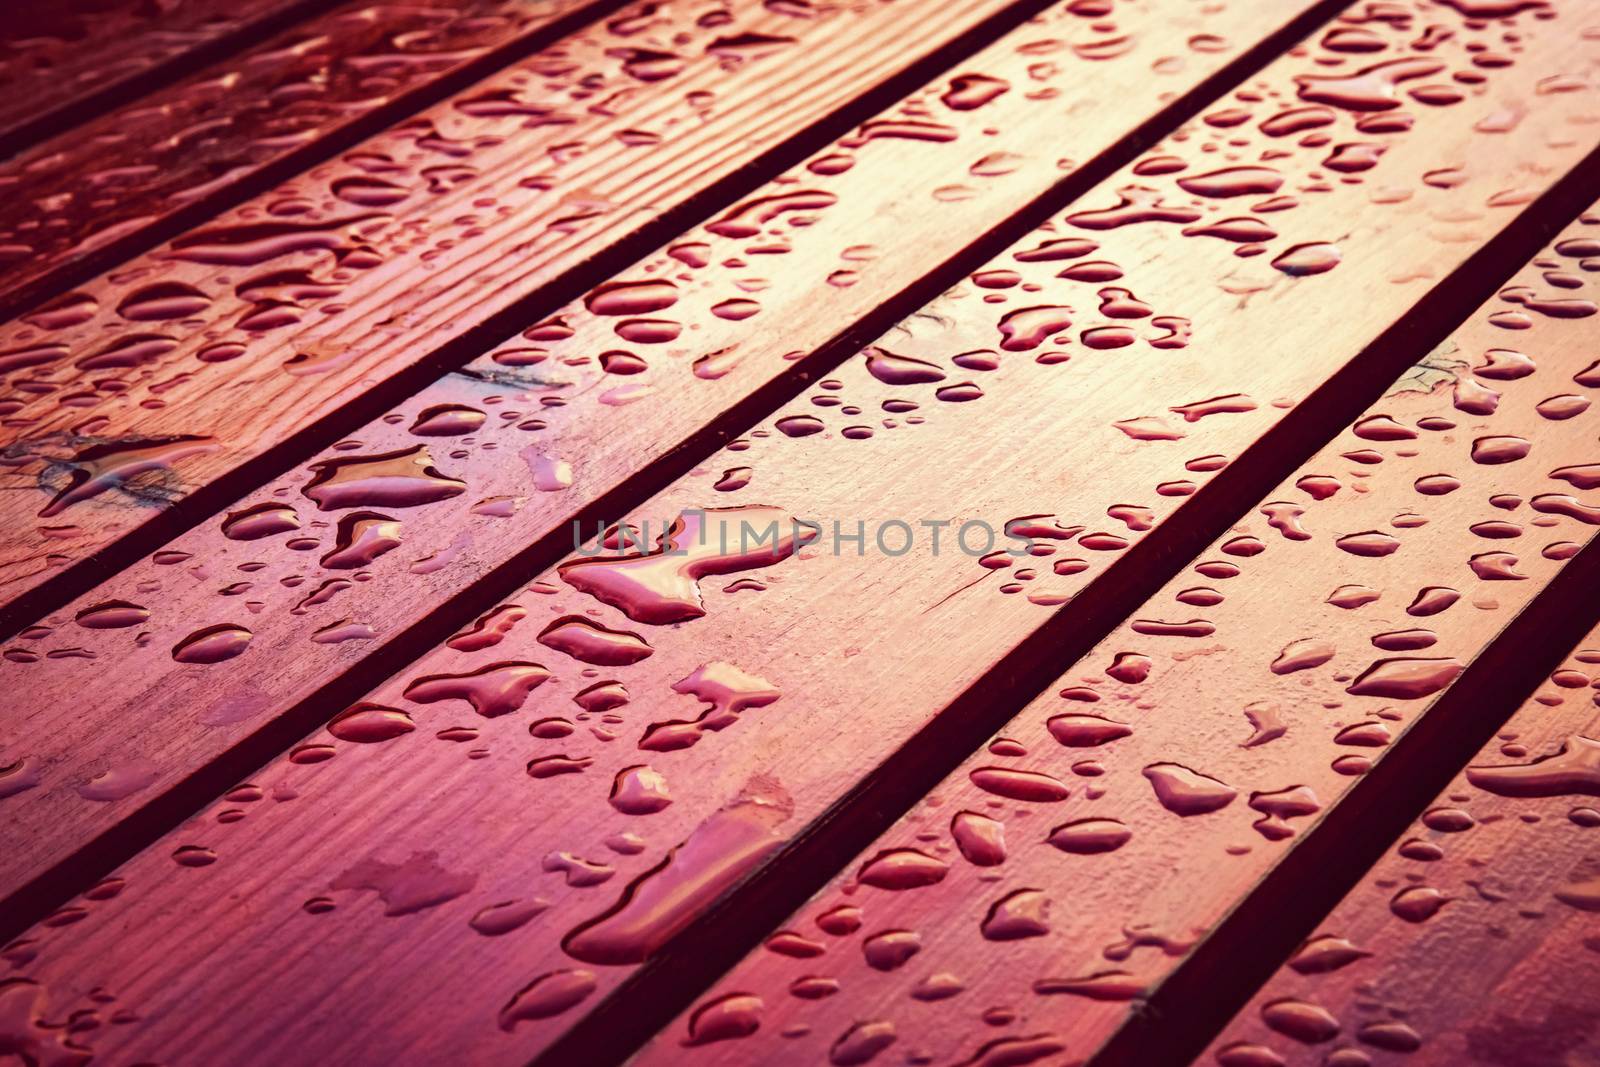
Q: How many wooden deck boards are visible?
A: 7